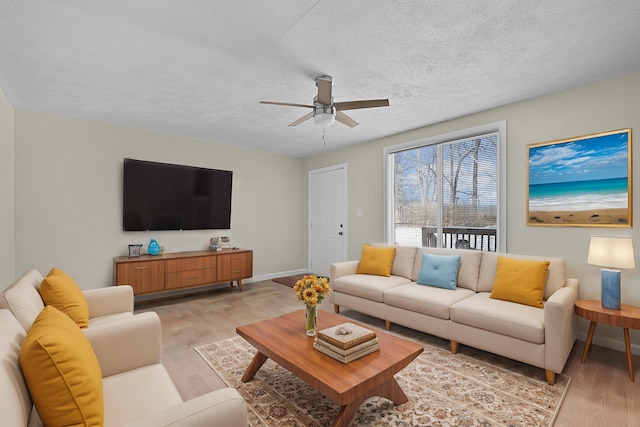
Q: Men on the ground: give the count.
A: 0